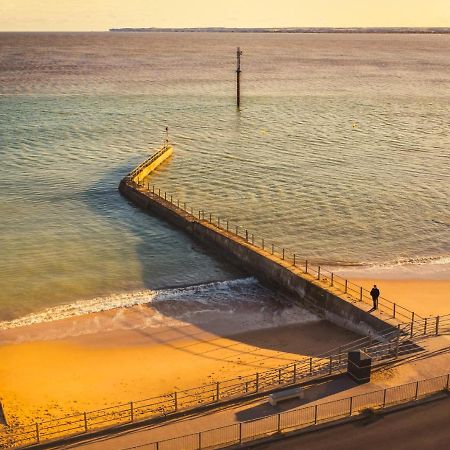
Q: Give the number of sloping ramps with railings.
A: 1